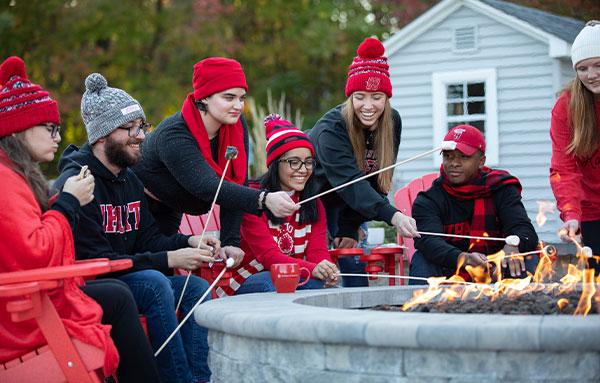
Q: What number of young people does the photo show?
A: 7